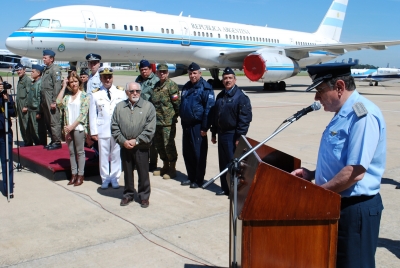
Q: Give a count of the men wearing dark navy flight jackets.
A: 2